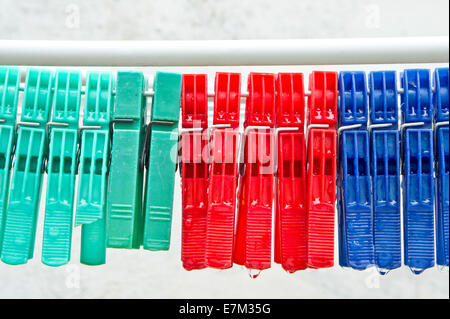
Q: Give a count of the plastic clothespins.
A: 15